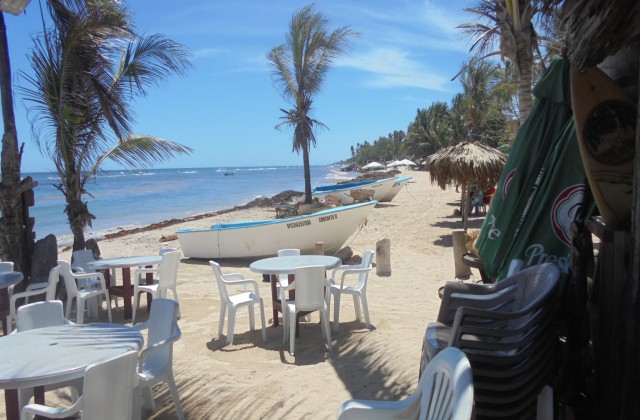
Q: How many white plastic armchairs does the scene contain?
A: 14